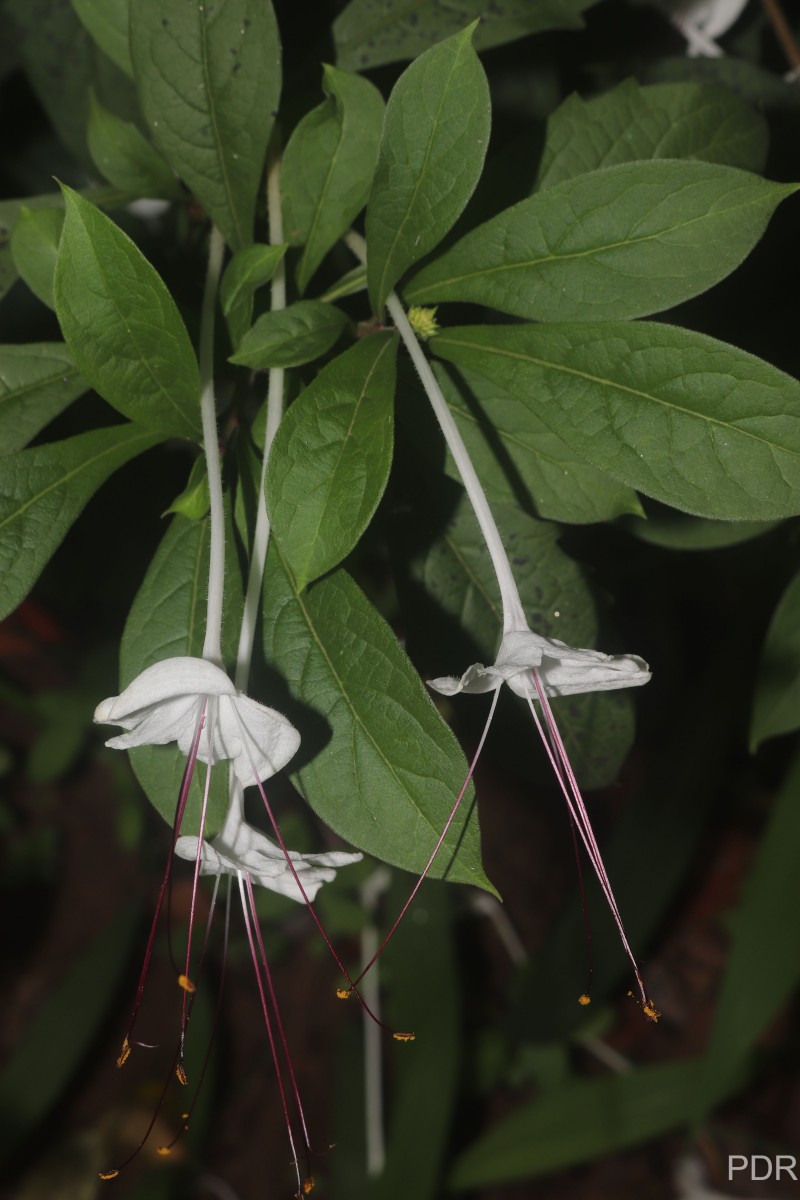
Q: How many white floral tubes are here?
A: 3